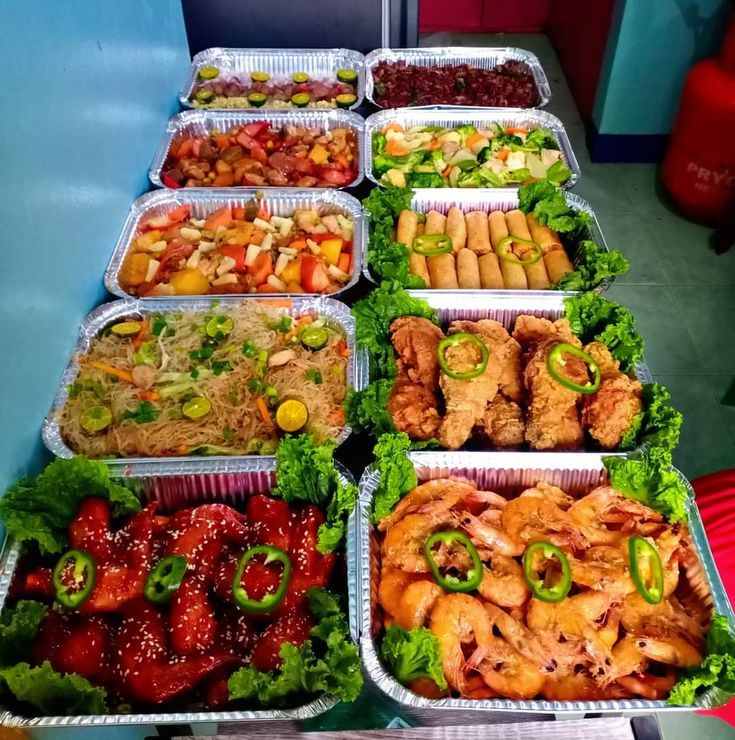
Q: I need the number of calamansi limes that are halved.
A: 14